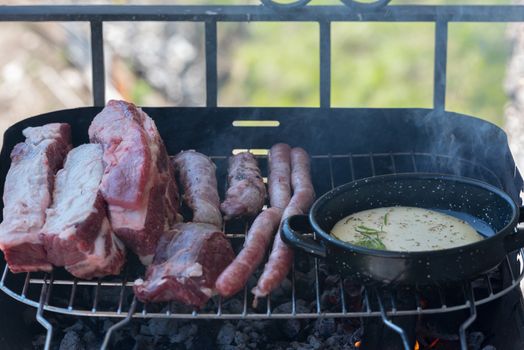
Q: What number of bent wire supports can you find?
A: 4